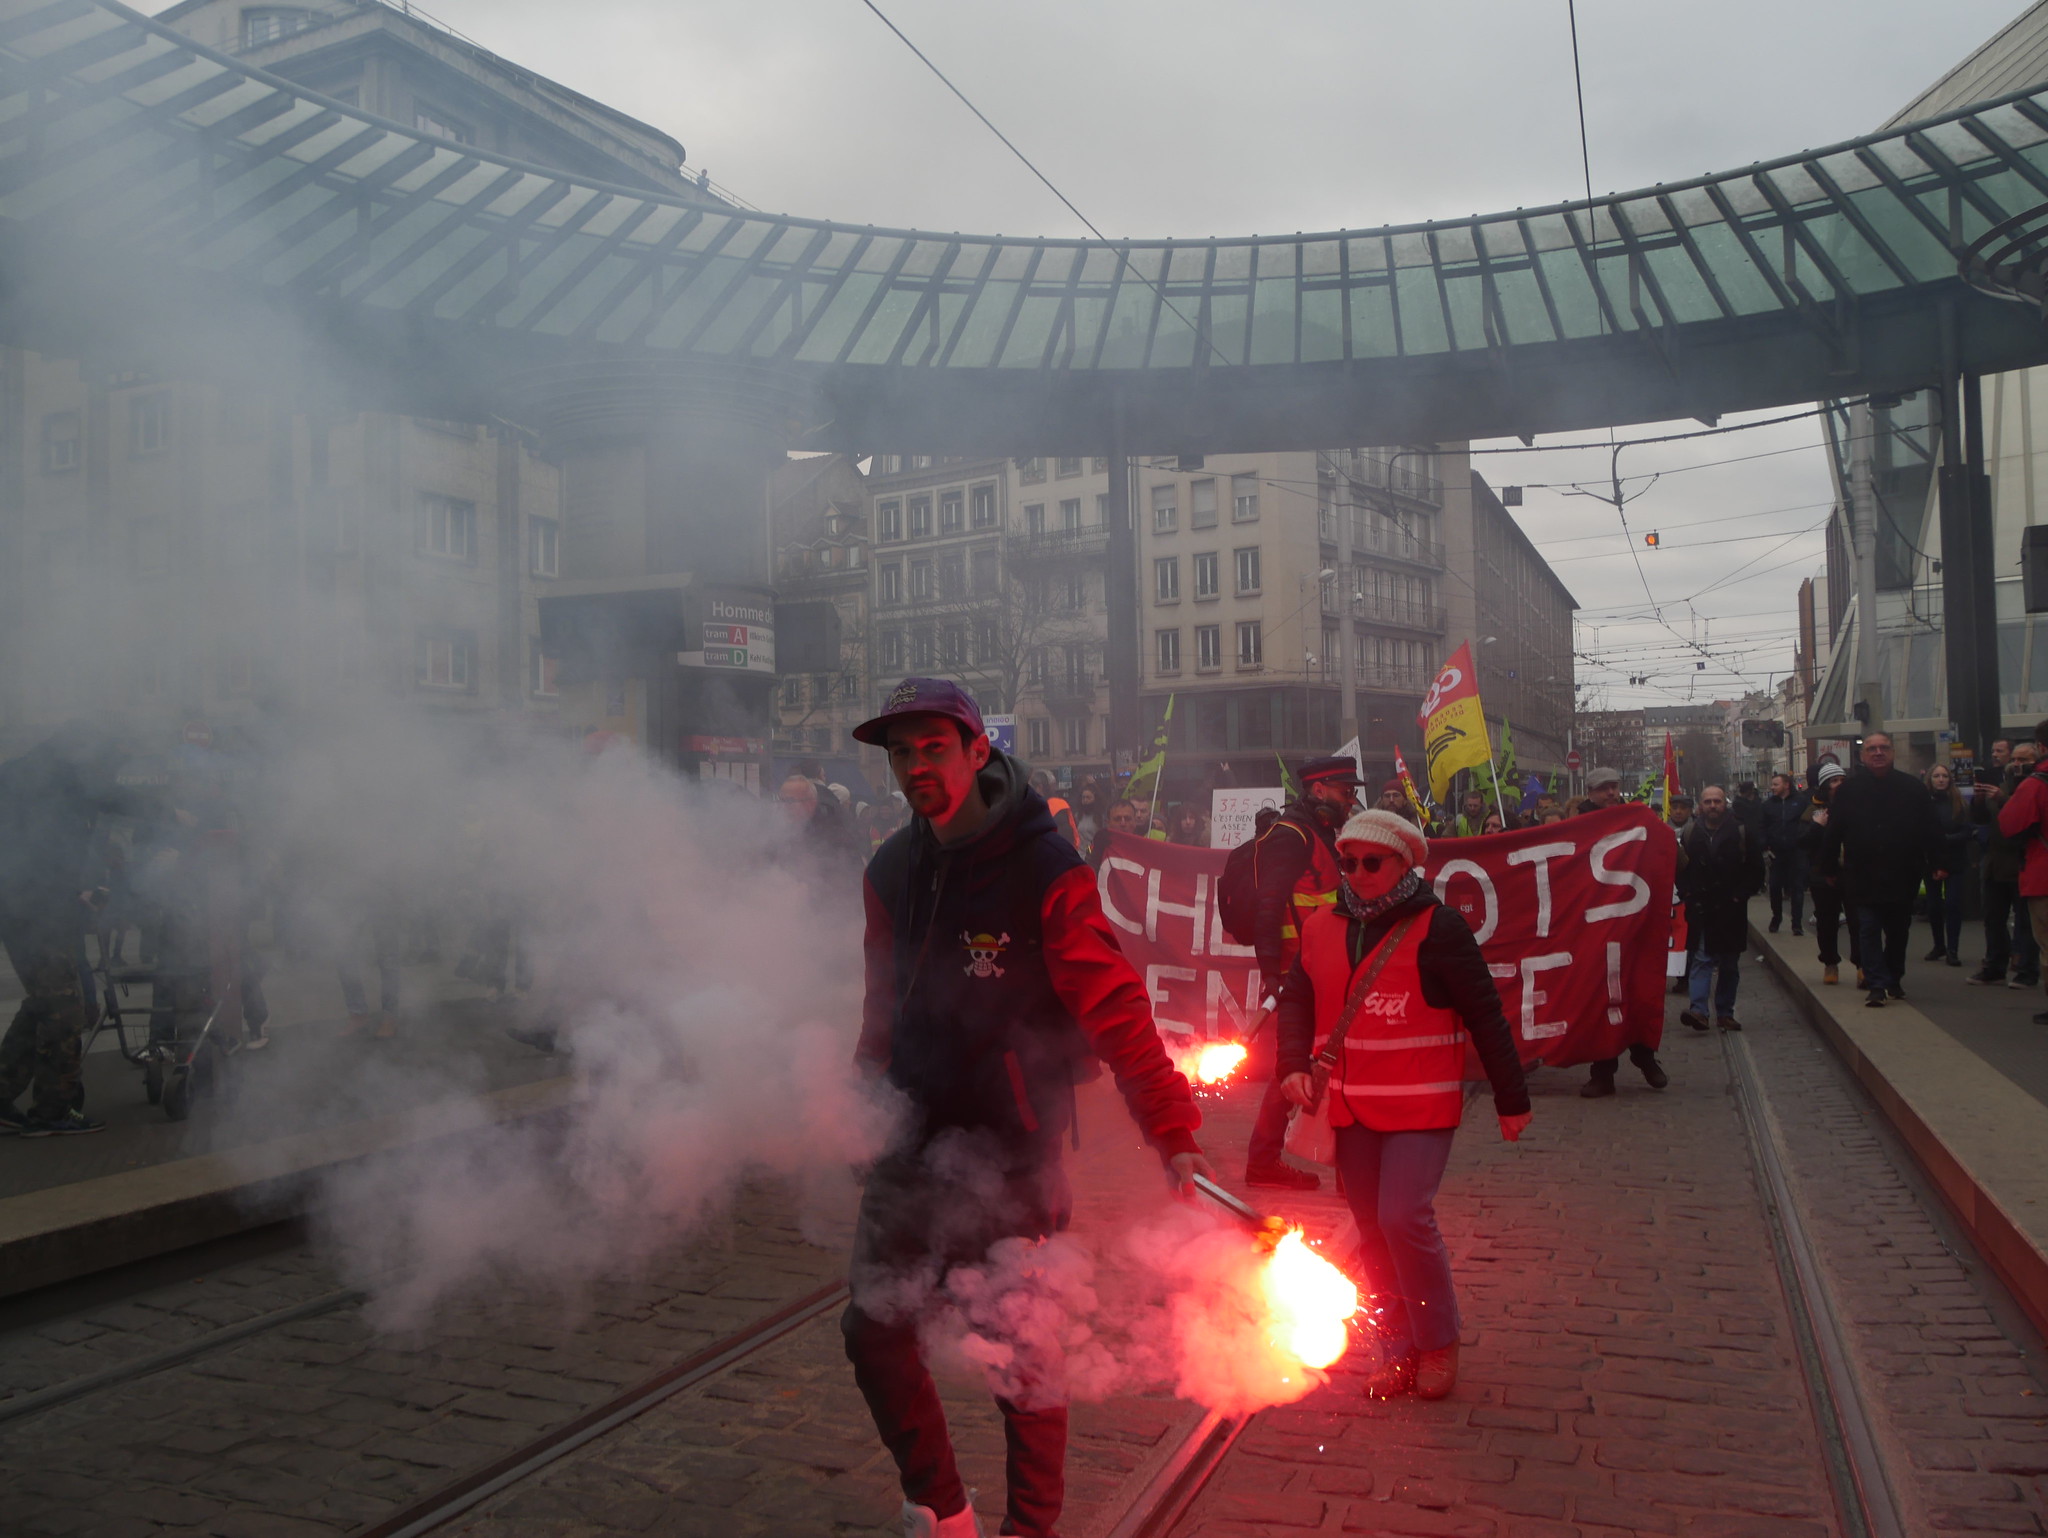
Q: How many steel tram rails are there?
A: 4